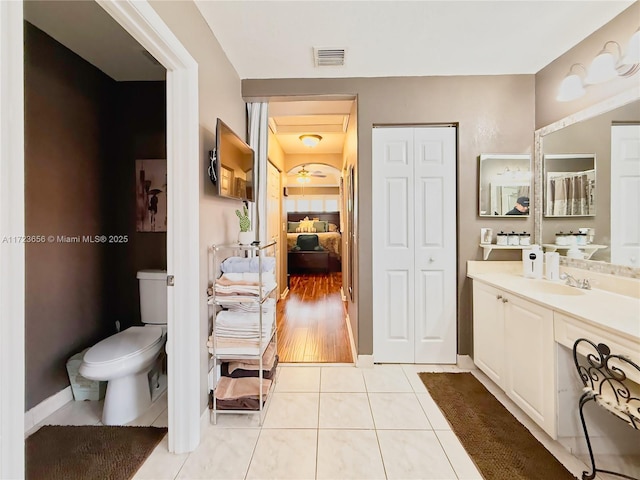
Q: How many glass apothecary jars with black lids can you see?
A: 3